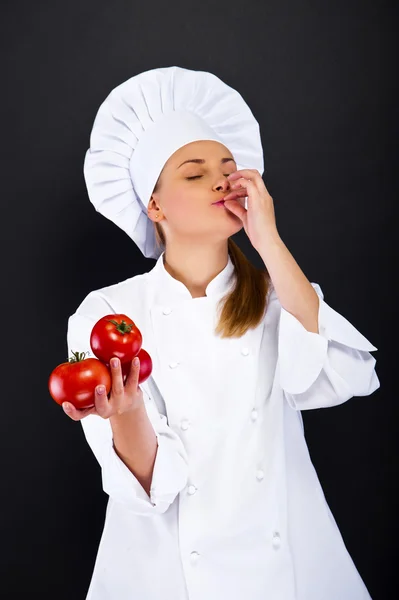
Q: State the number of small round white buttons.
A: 9